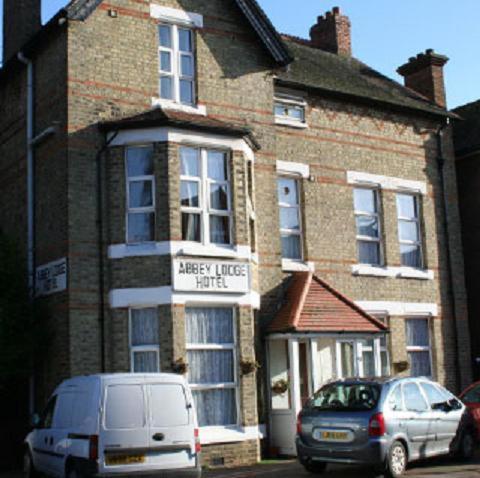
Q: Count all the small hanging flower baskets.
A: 4